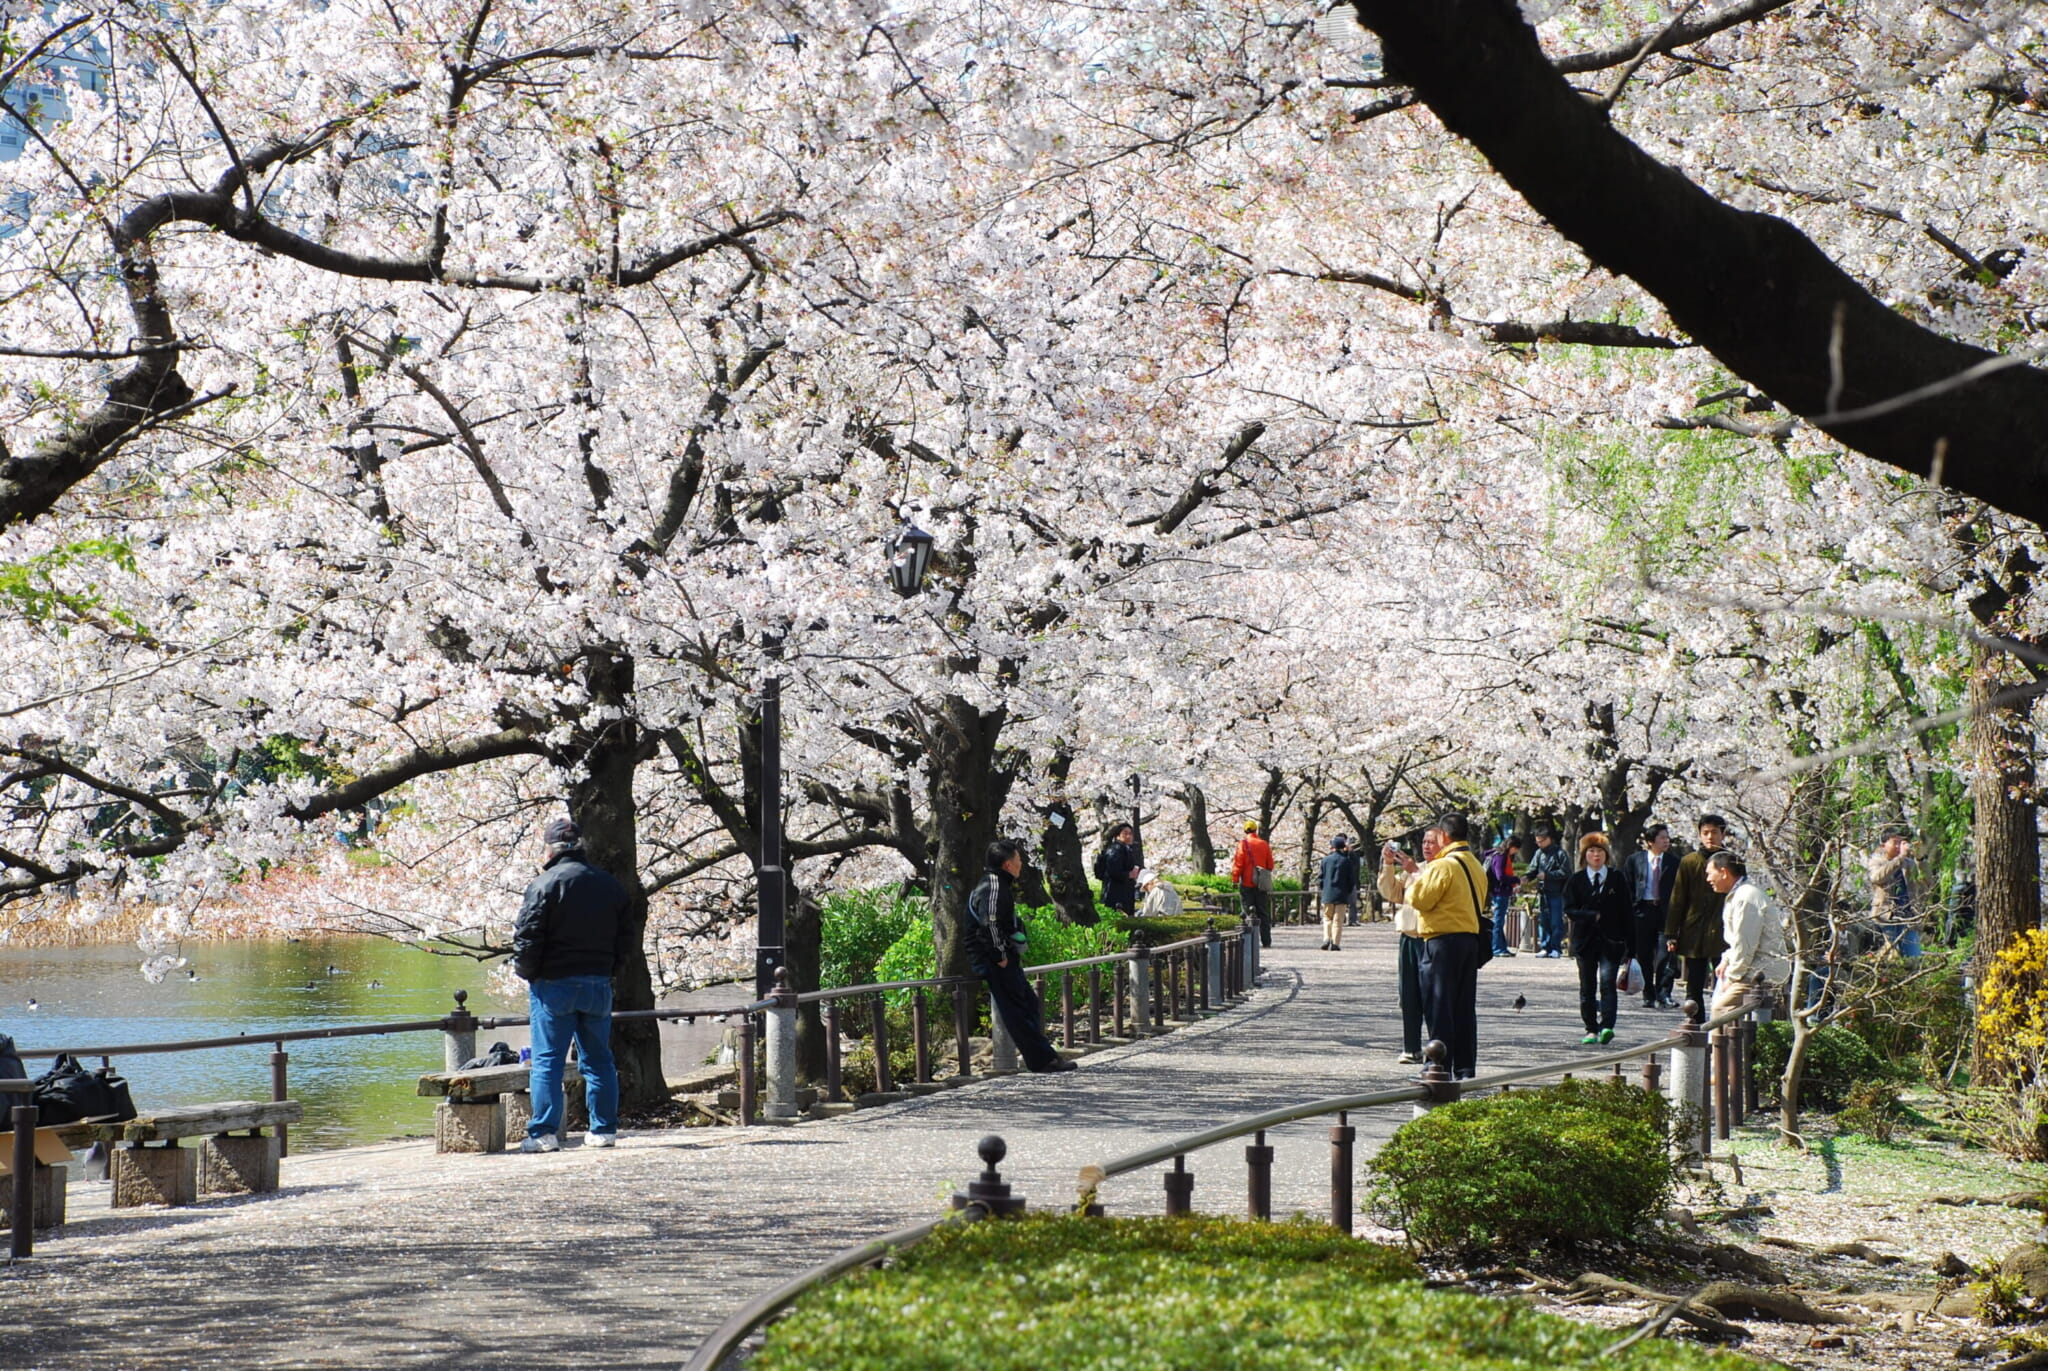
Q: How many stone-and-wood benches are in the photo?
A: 3